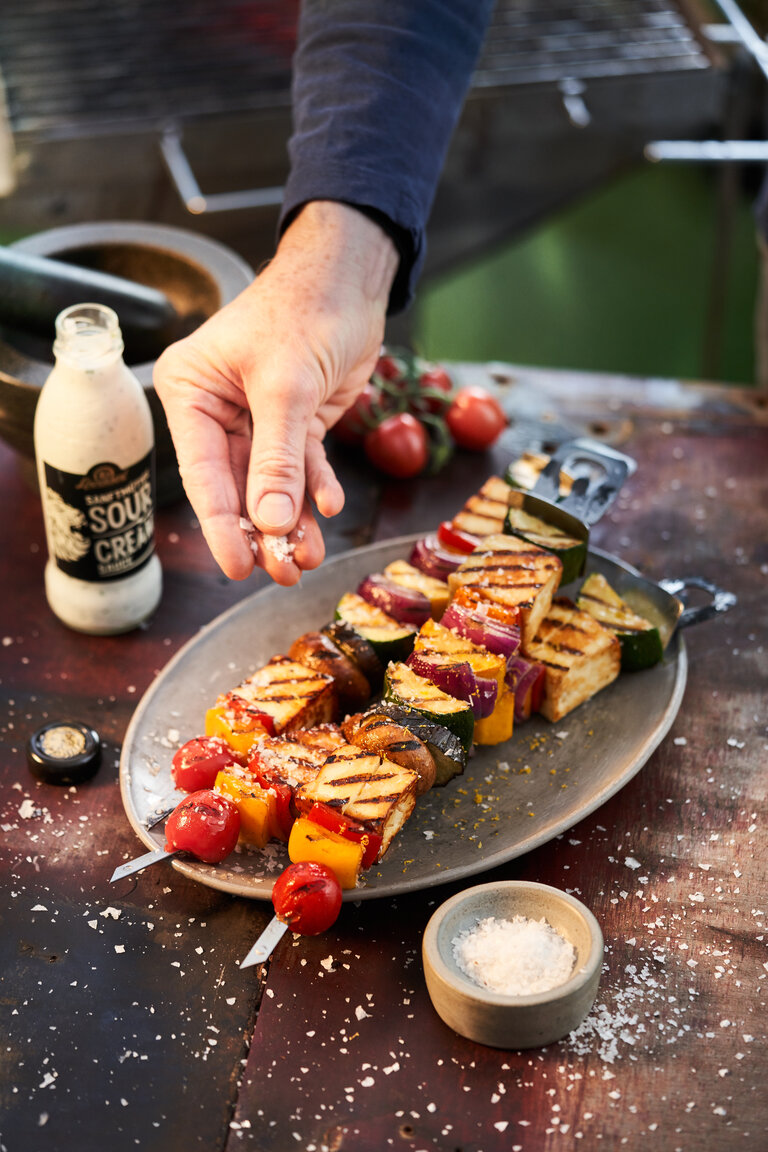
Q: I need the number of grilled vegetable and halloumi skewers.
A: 3